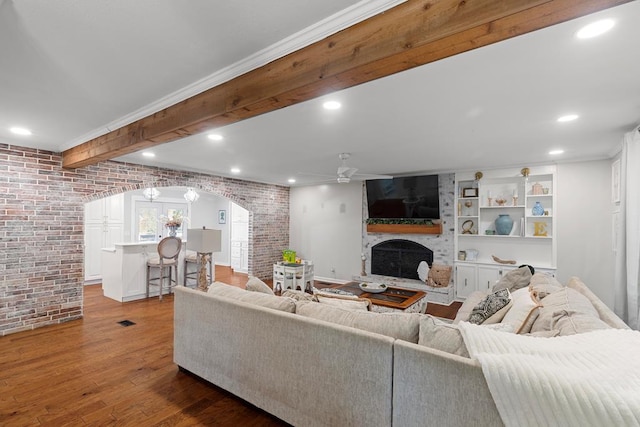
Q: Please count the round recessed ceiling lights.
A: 9